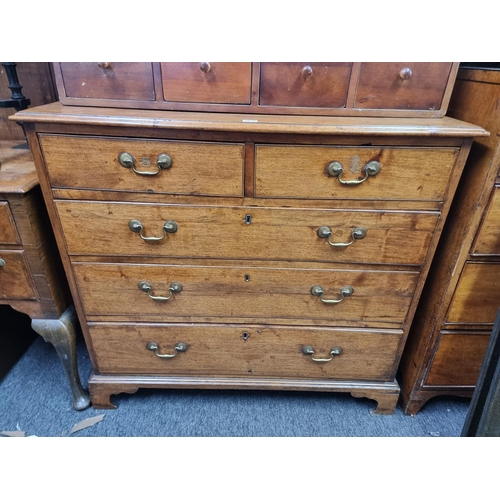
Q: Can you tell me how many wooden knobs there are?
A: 4